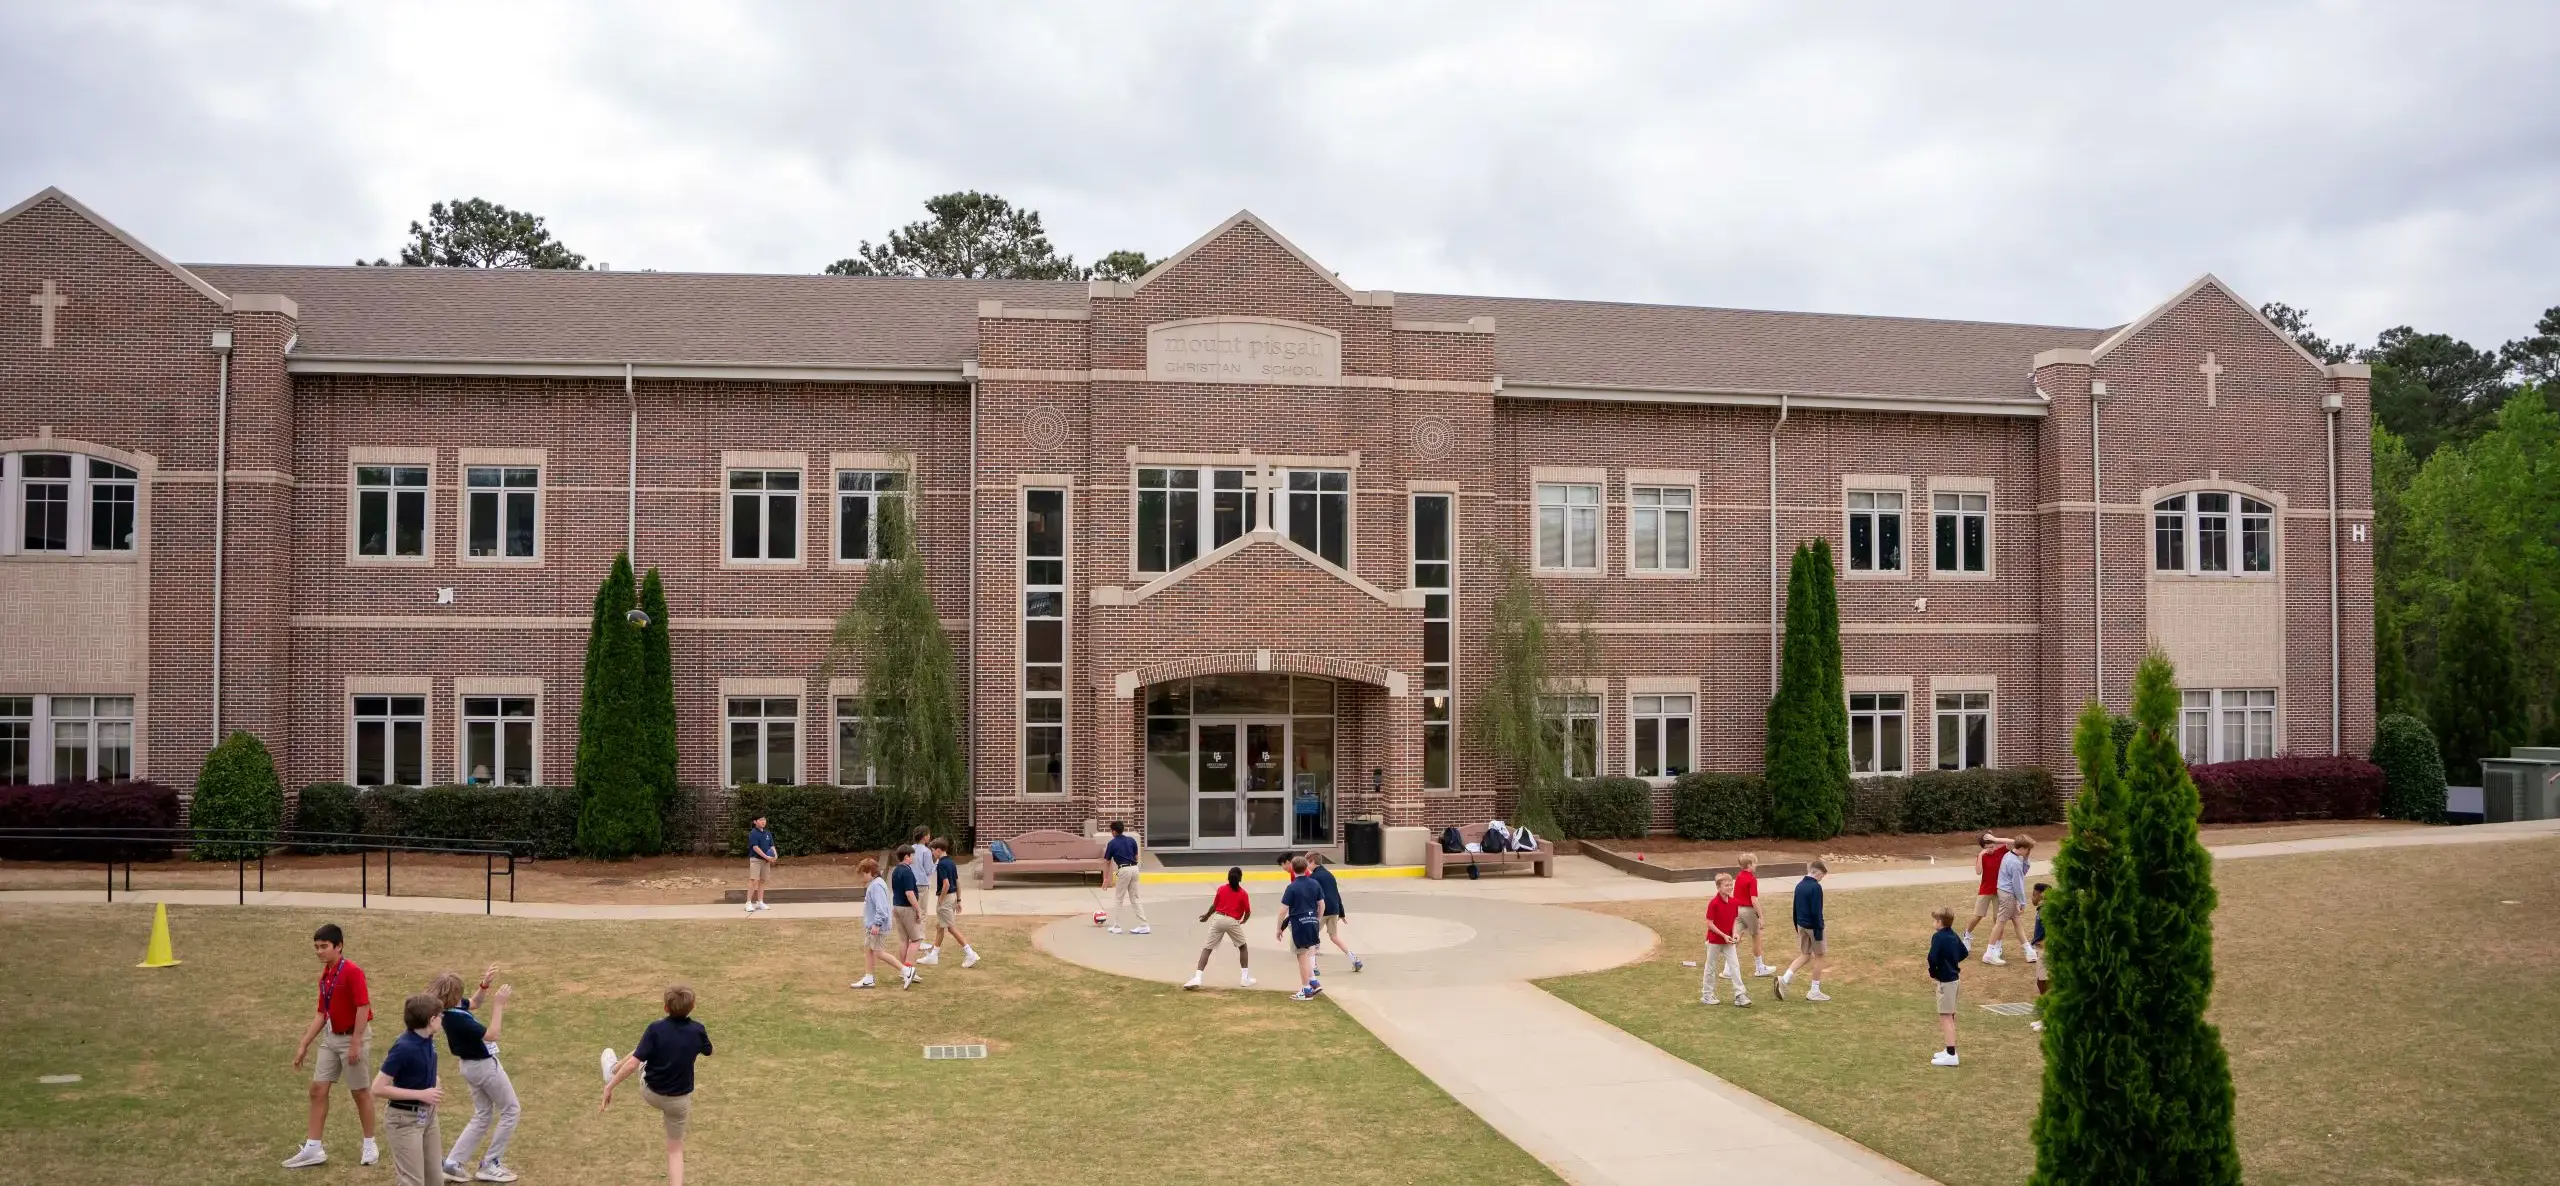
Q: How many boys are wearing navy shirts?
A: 12